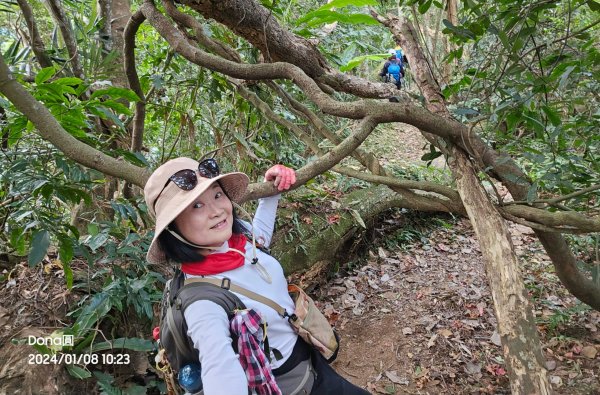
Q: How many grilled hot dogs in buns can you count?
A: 0